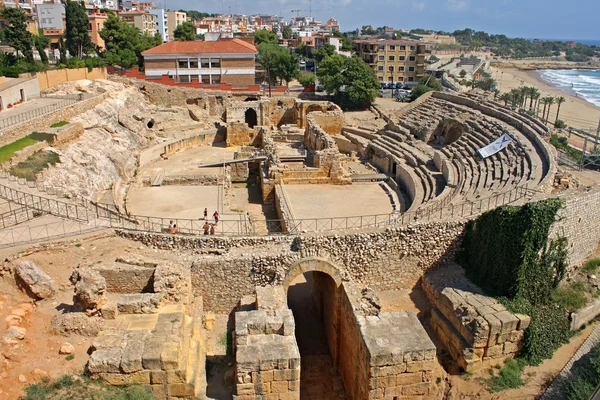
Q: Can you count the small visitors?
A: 6